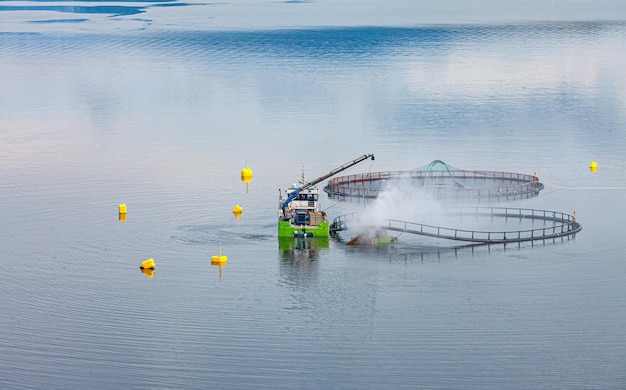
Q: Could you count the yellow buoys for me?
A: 6